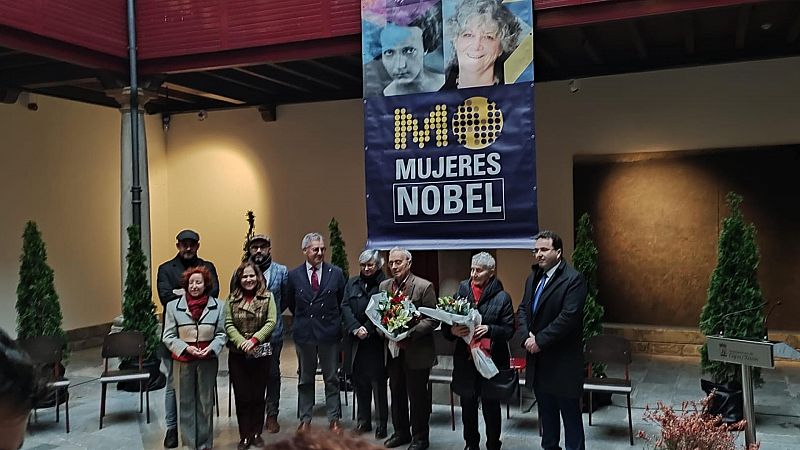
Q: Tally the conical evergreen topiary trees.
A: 6